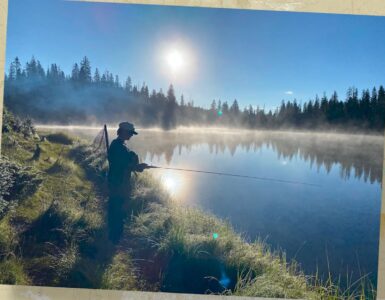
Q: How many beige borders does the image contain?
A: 4